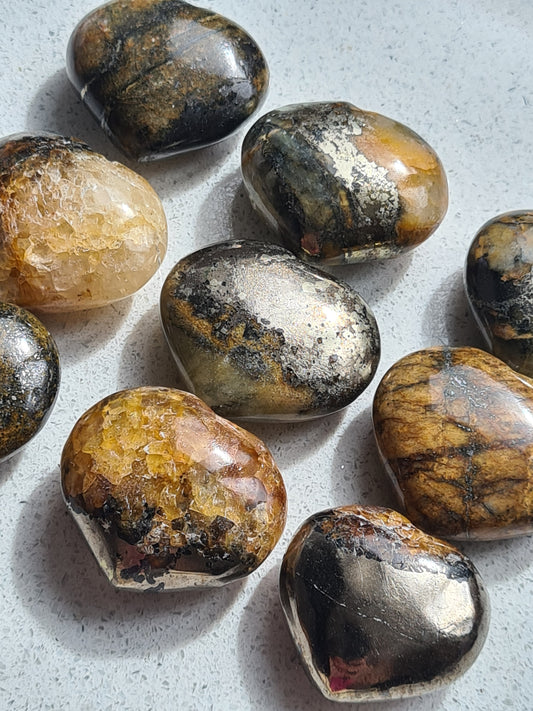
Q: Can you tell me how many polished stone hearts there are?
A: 9